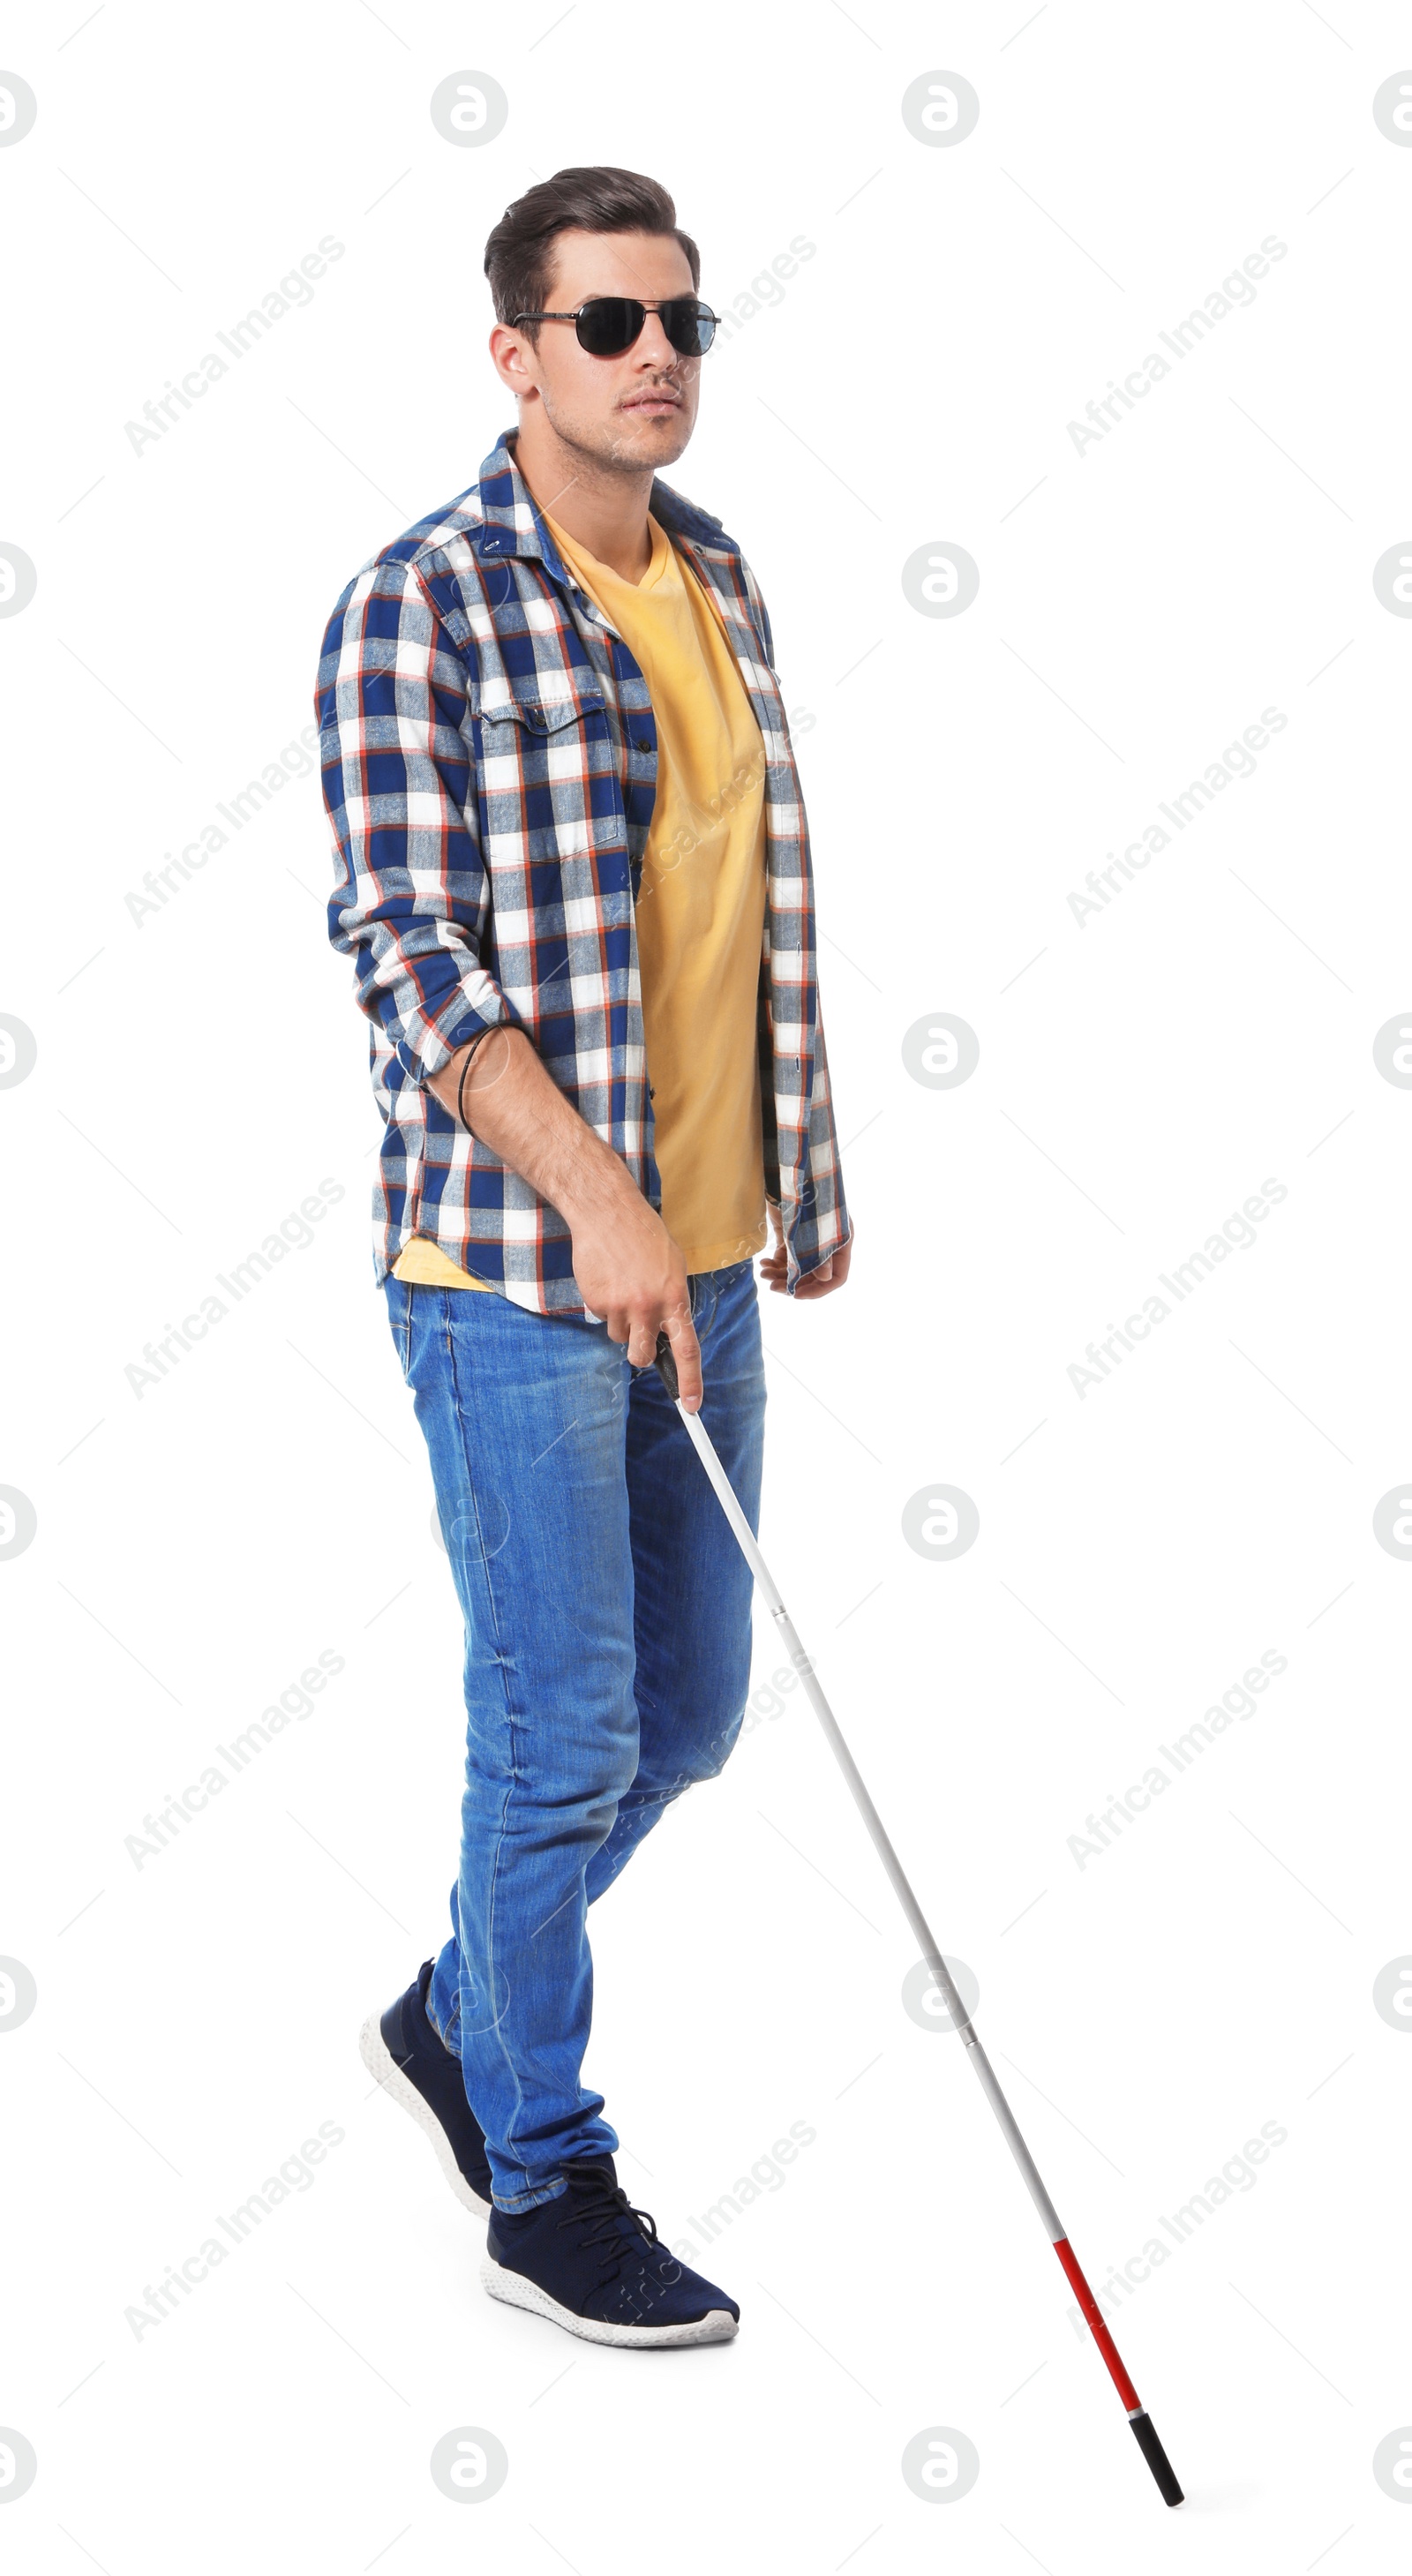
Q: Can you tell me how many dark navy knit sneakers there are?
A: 2